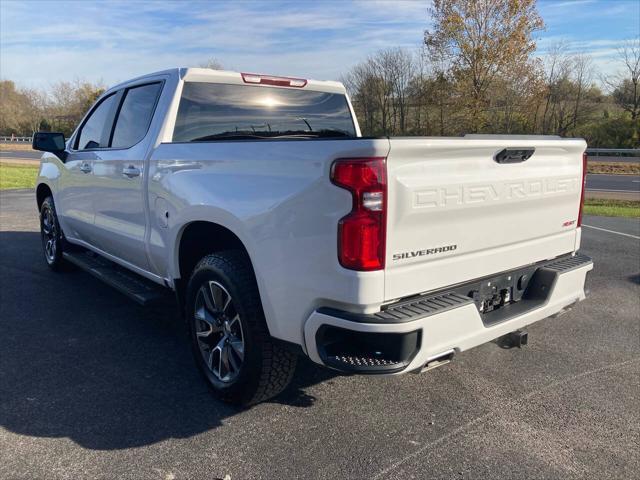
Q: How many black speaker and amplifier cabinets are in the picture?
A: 0